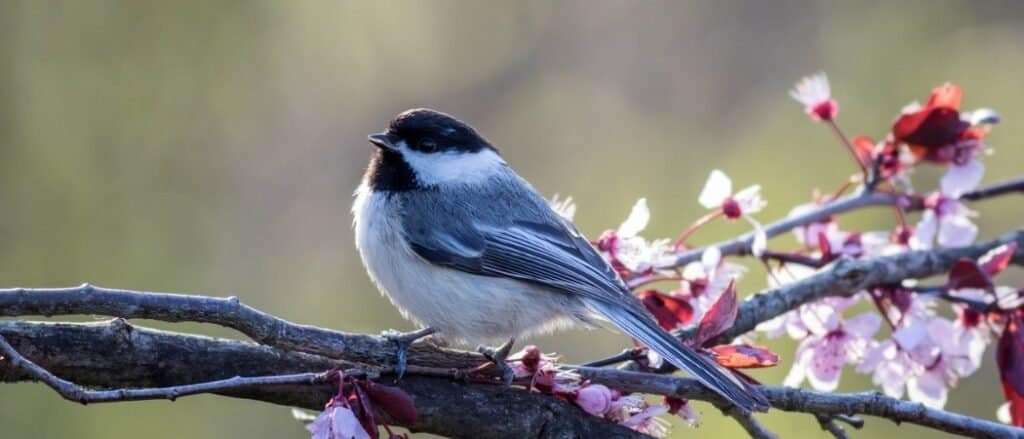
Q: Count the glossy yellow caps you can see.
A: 0